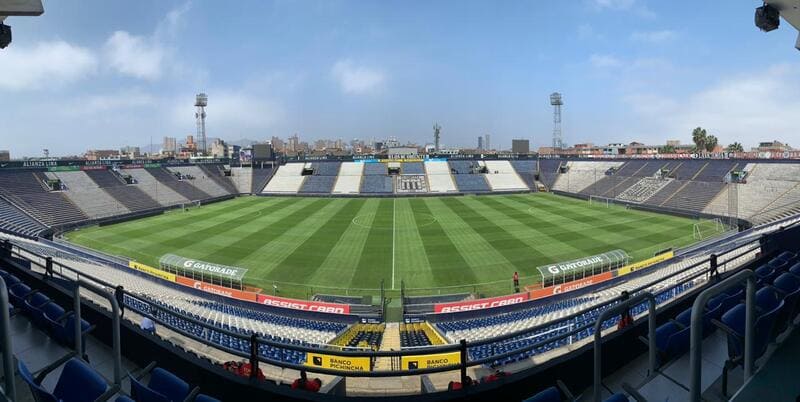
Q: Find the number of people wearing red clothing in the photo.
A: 1